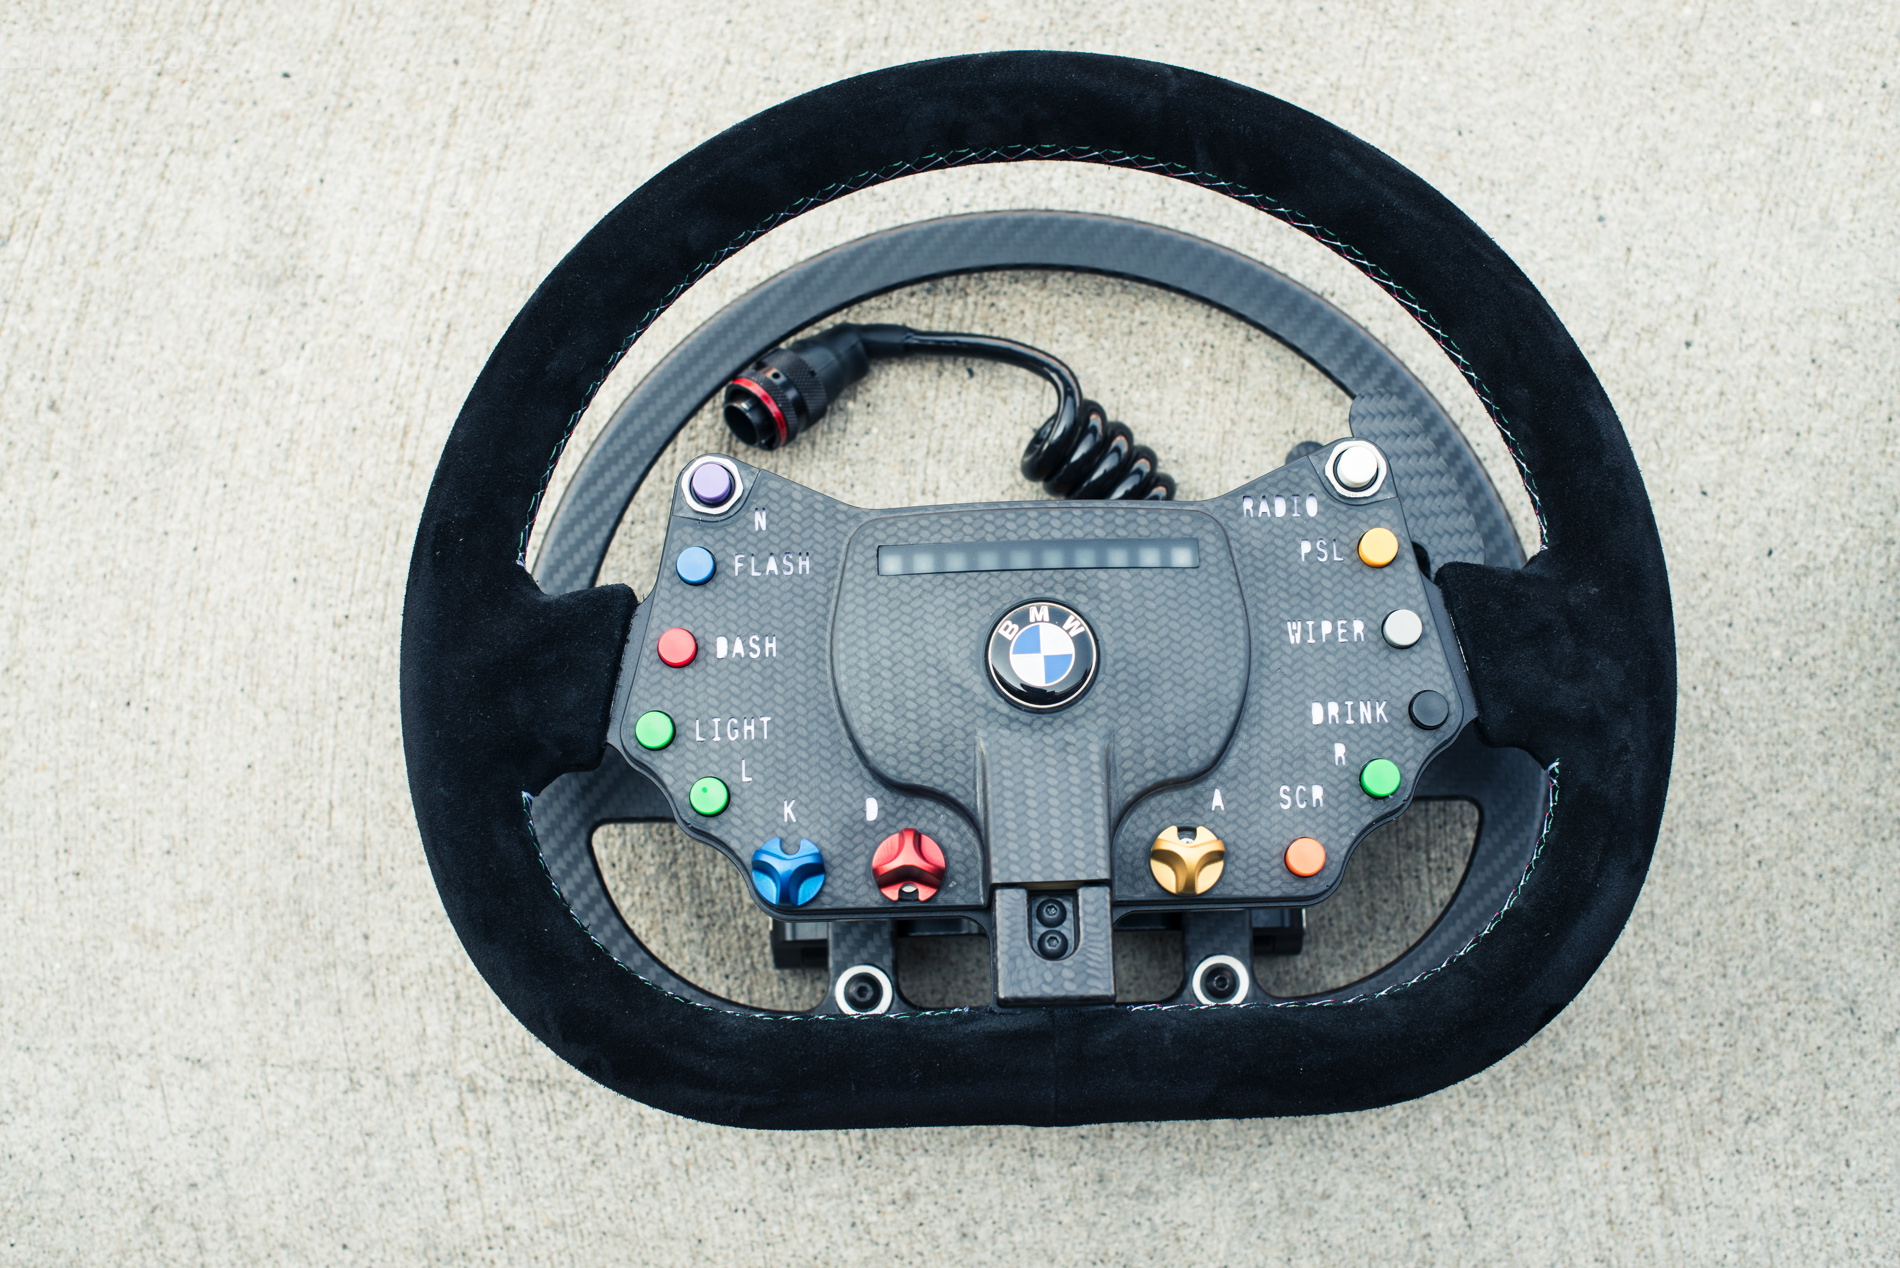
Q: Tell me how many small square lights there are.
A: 10